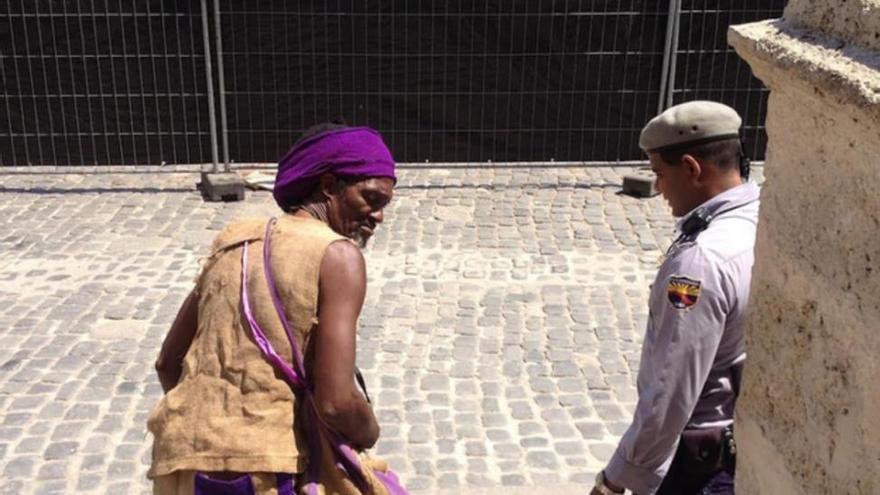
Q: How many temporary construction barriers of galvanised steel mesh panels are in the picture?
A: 3